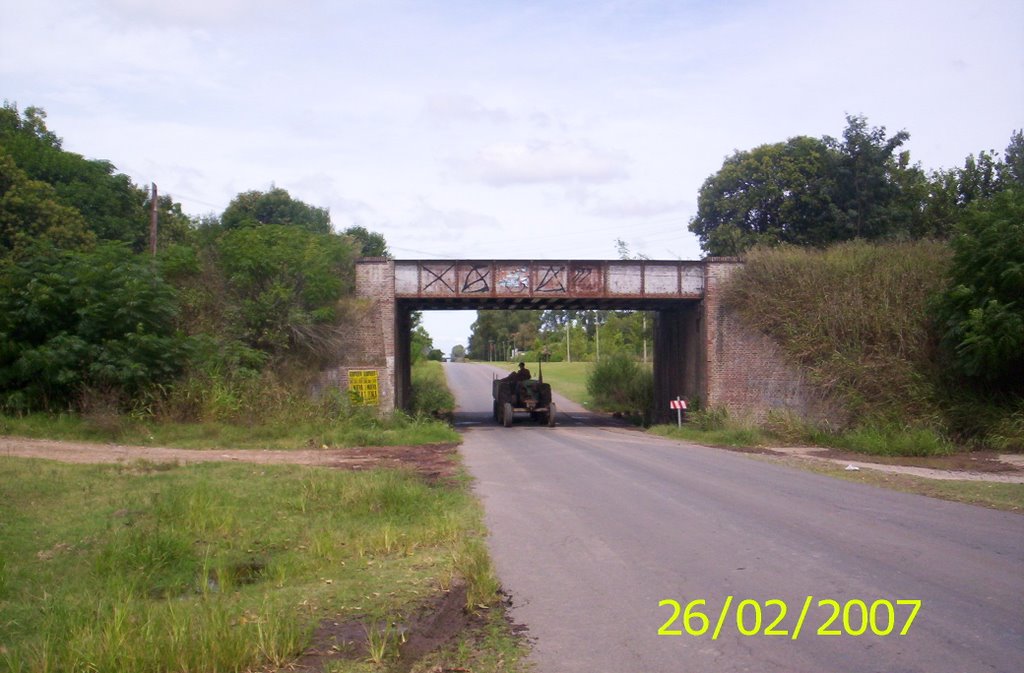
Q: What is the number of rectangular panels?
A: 9